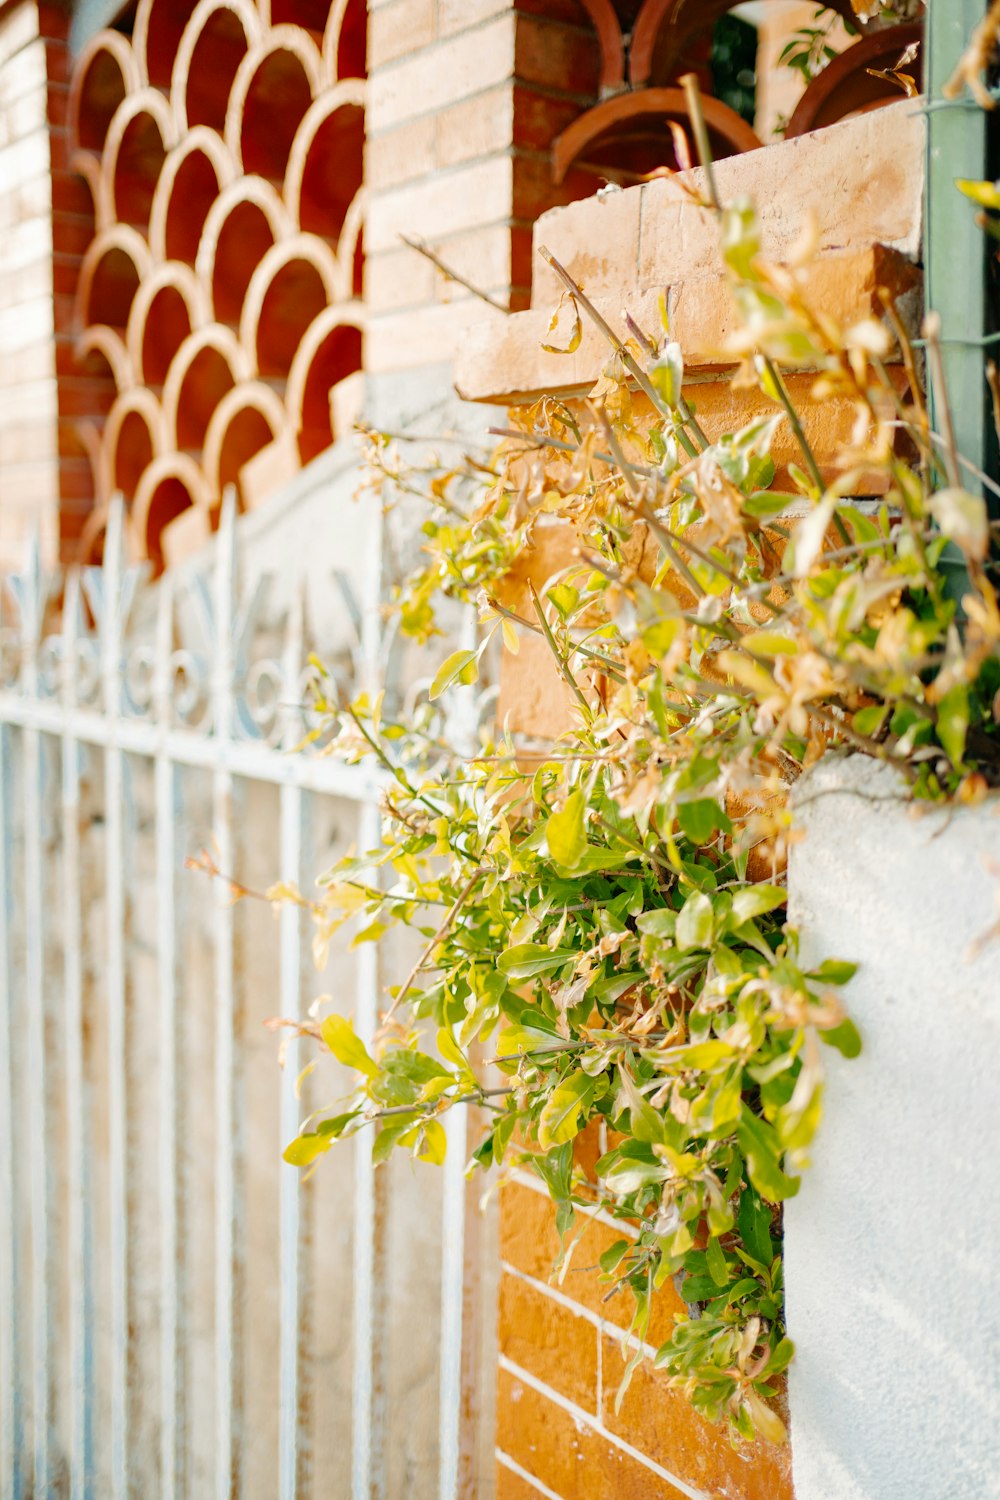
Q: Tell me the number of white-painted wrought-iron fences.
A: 1